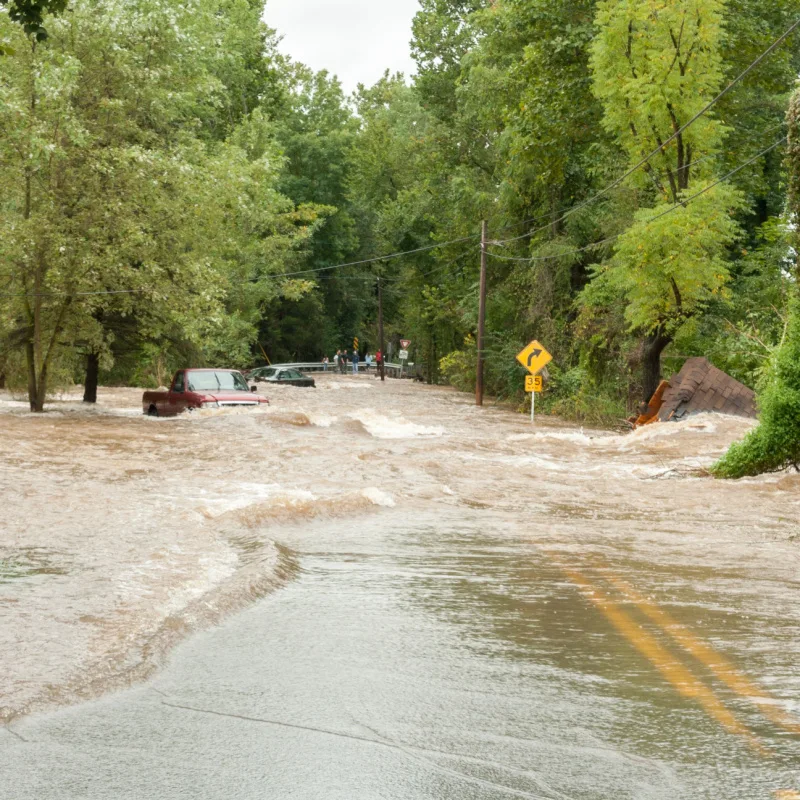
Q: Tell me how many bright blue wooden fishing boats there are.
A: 0